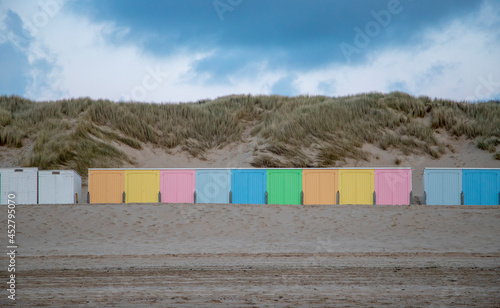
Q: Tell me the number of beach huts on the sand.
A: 13